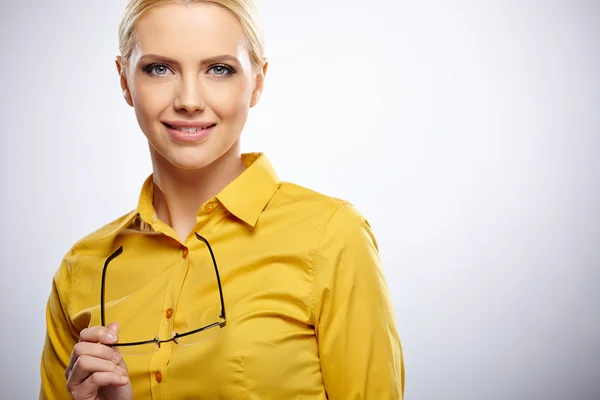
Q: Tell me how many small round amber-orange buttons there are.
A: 4